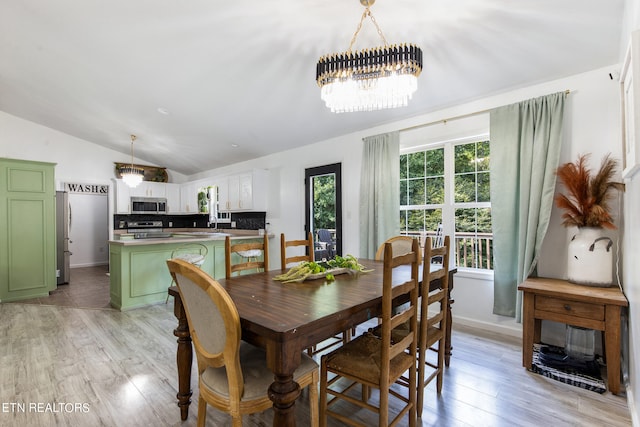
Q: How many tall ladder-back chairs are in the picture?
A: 4